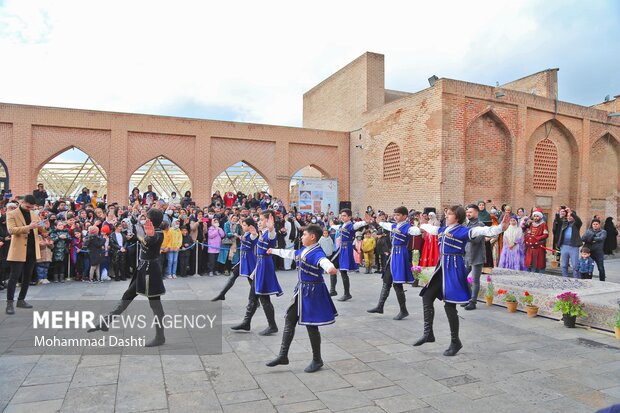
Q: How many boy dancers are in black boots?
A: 7